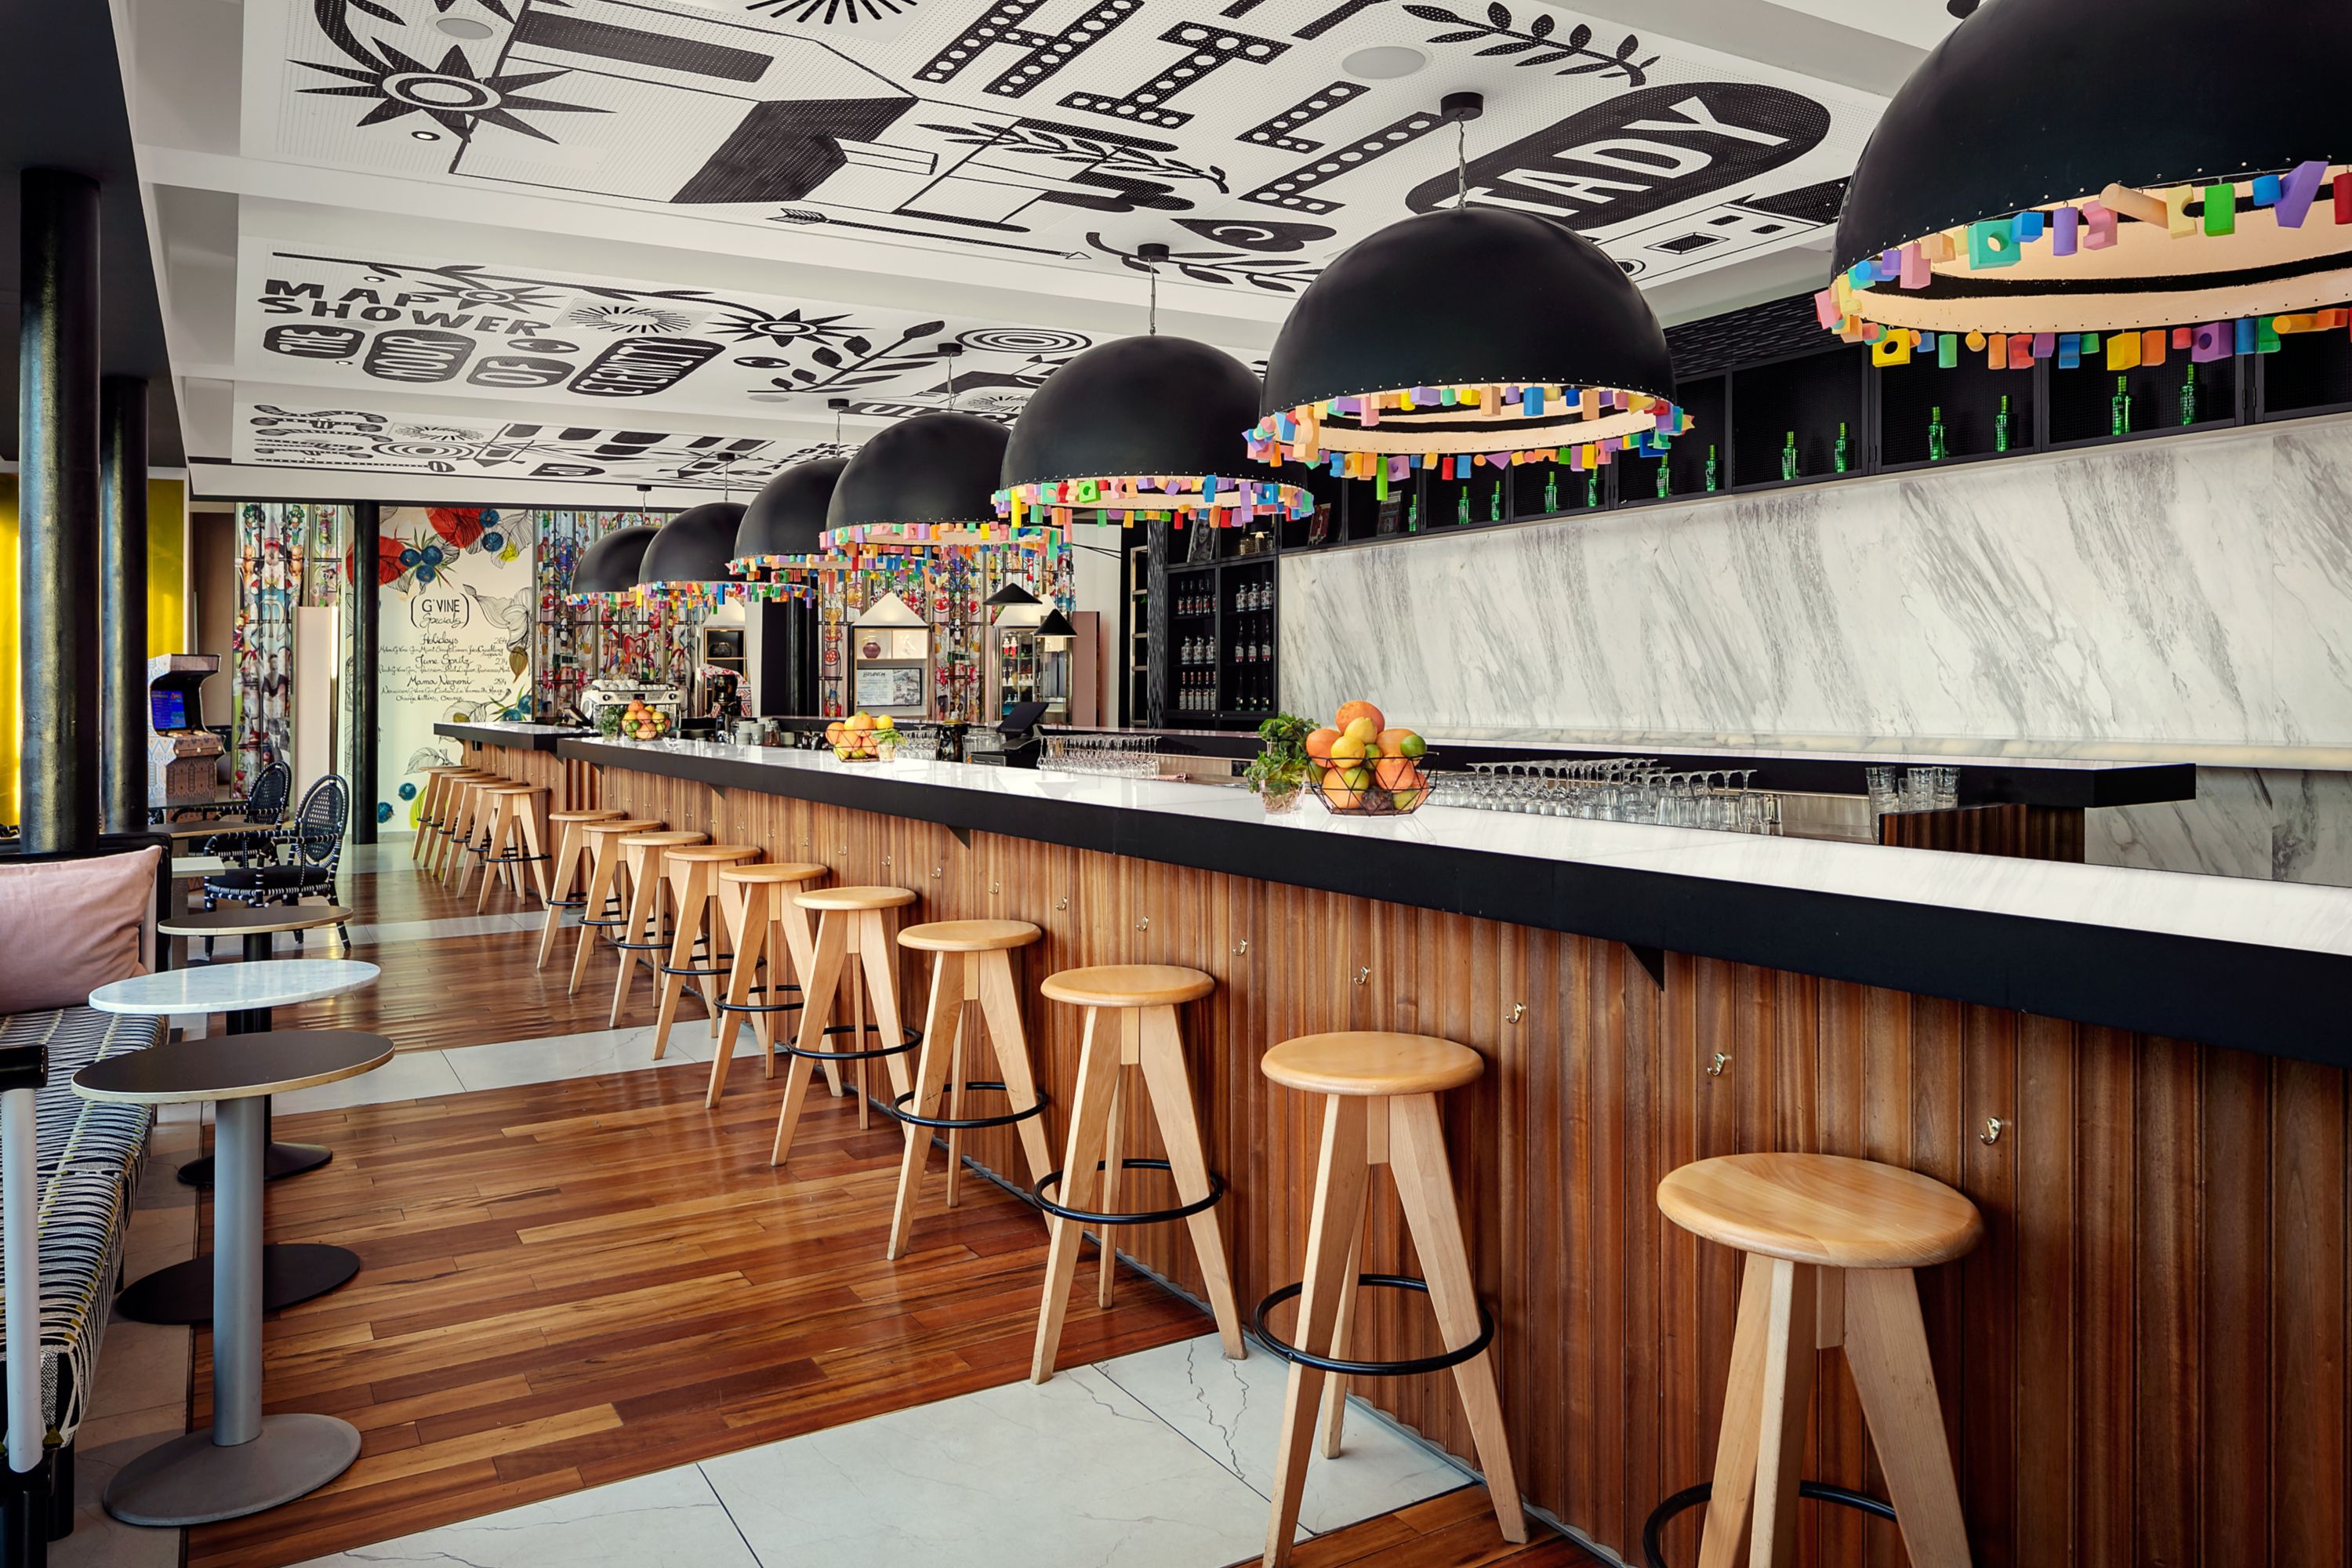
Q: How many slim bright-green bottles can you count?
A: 13